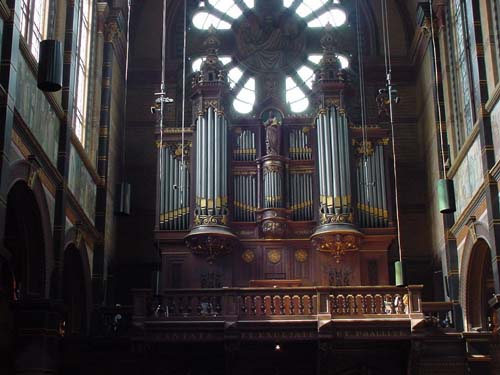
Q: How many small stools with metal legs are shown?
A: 0